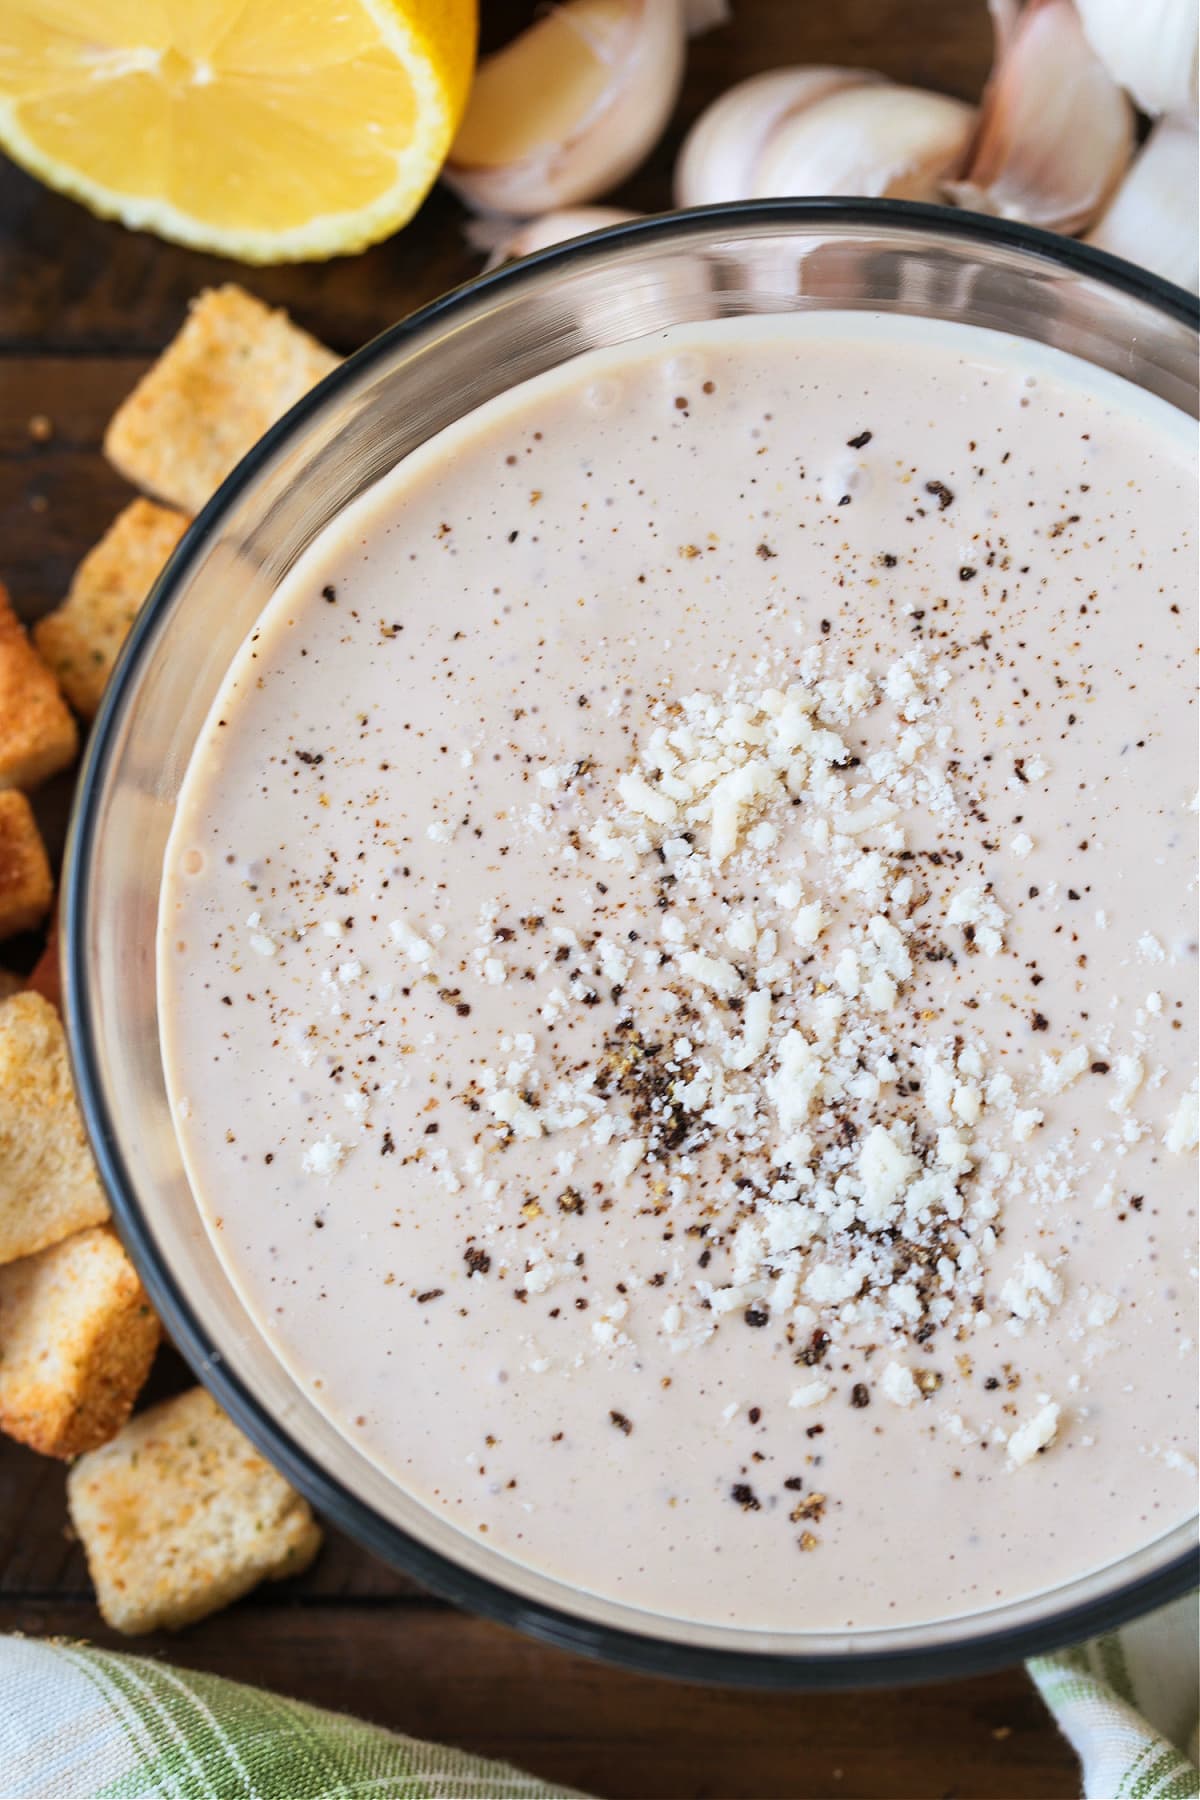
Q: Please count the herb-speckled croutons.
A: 7